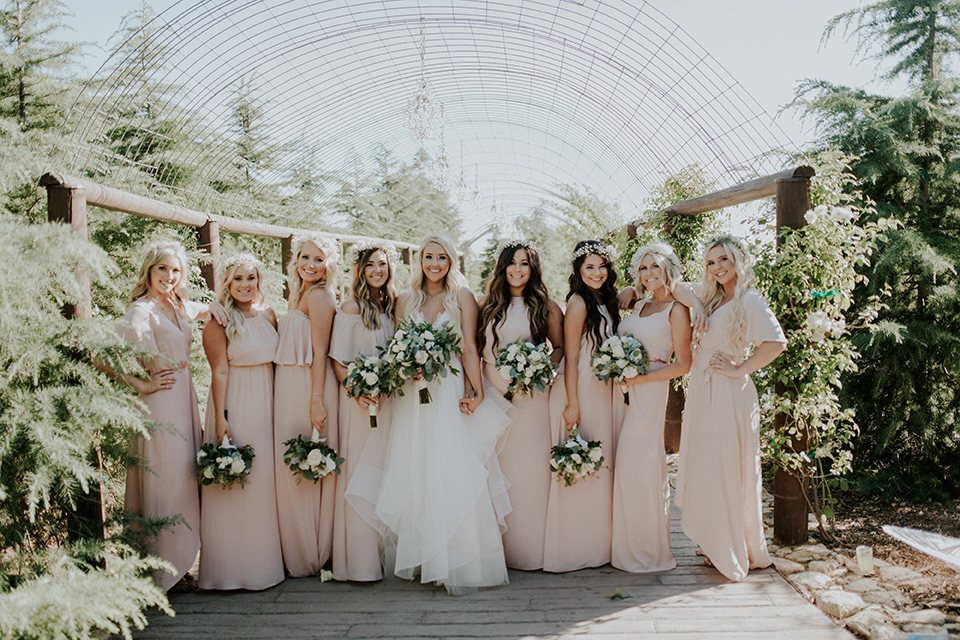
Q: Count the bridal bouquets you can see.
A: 7